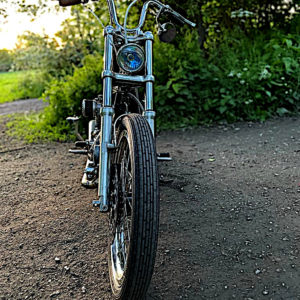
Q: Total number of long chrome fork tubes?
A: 2